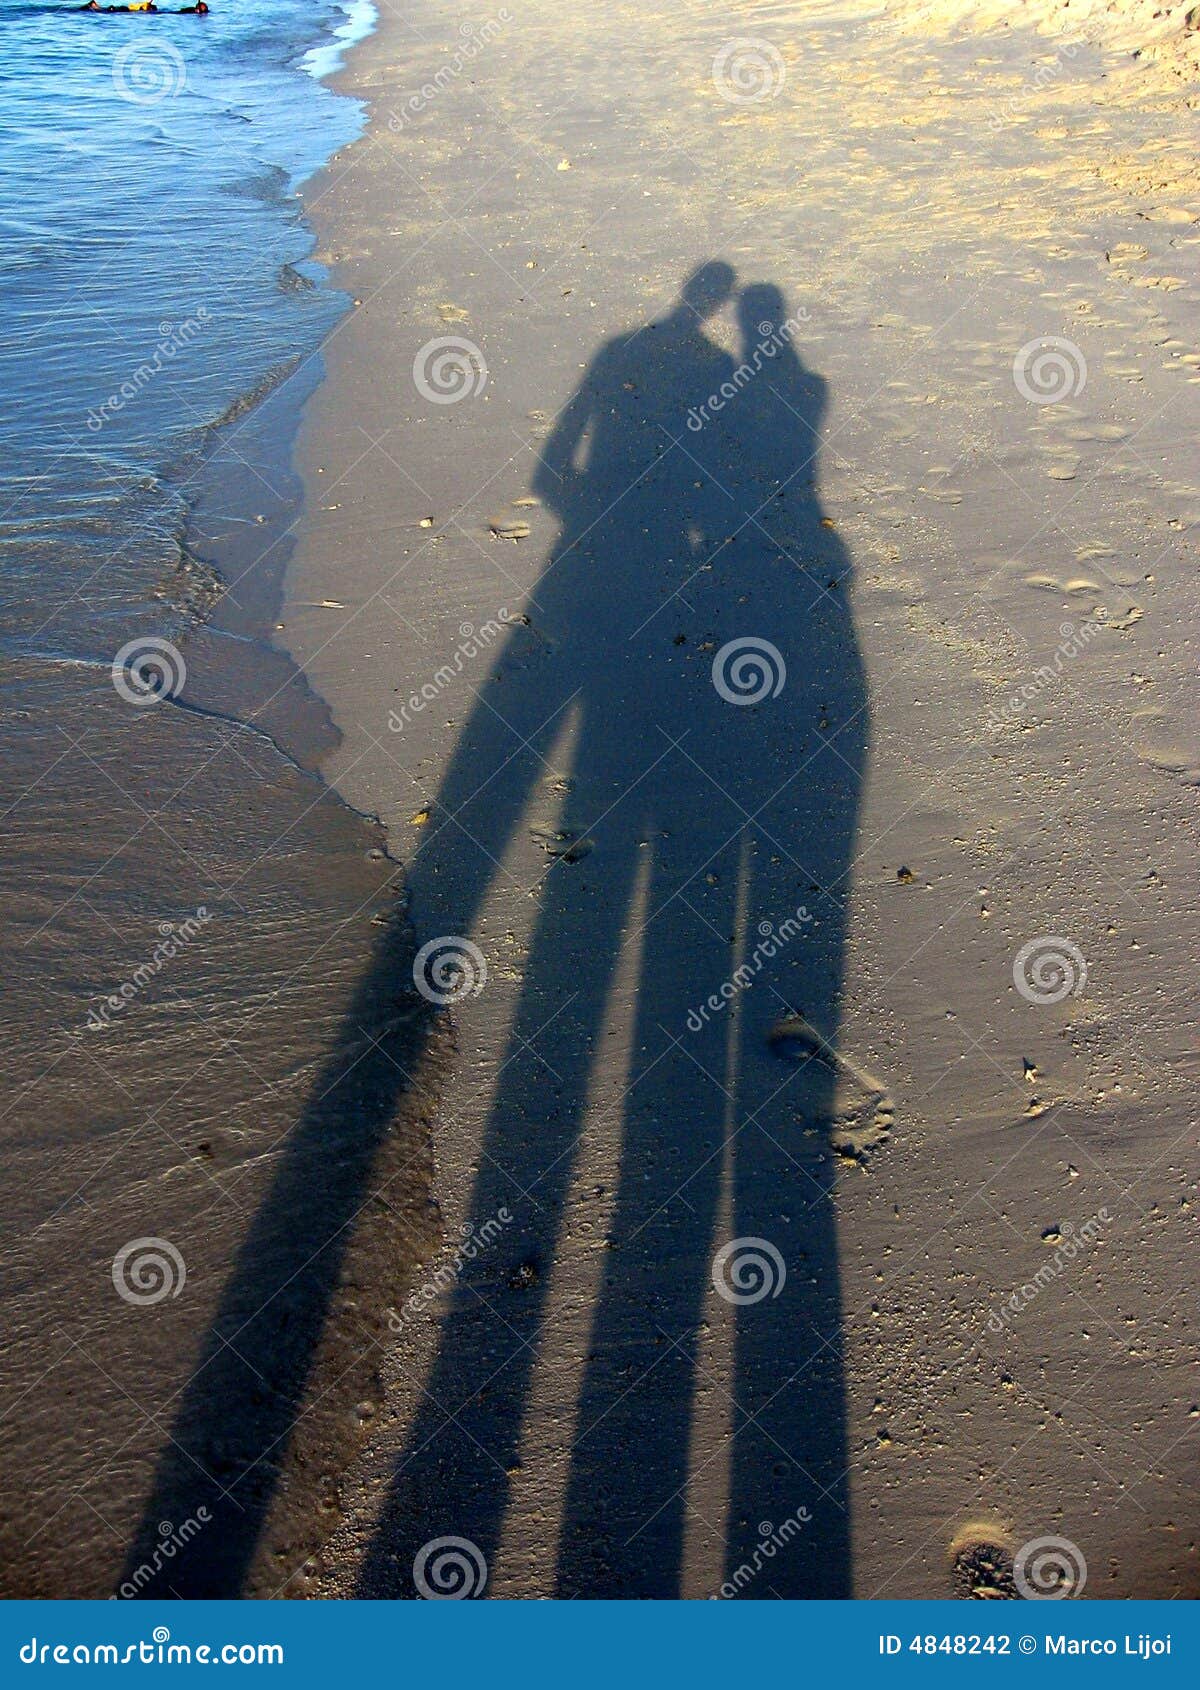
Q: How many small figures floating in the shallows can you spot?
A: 3